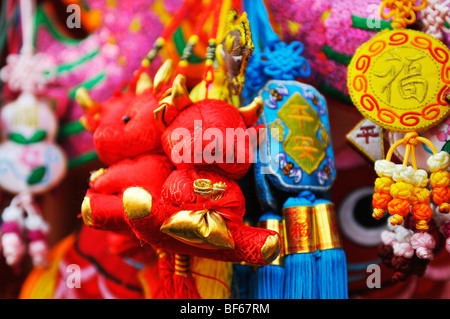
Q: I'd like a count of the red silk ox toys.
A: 2